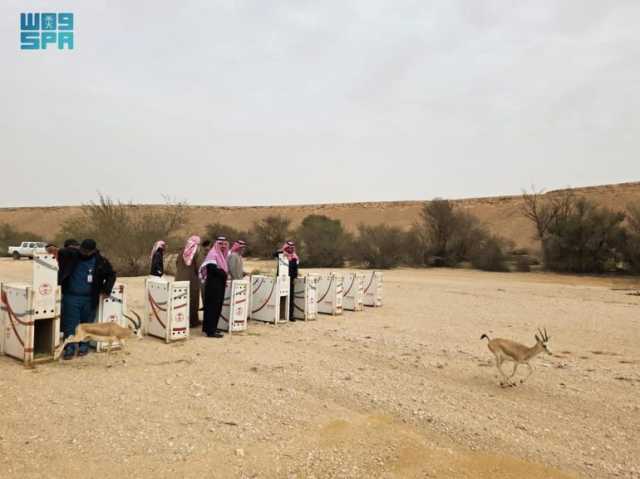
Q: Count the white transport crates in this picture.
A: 9